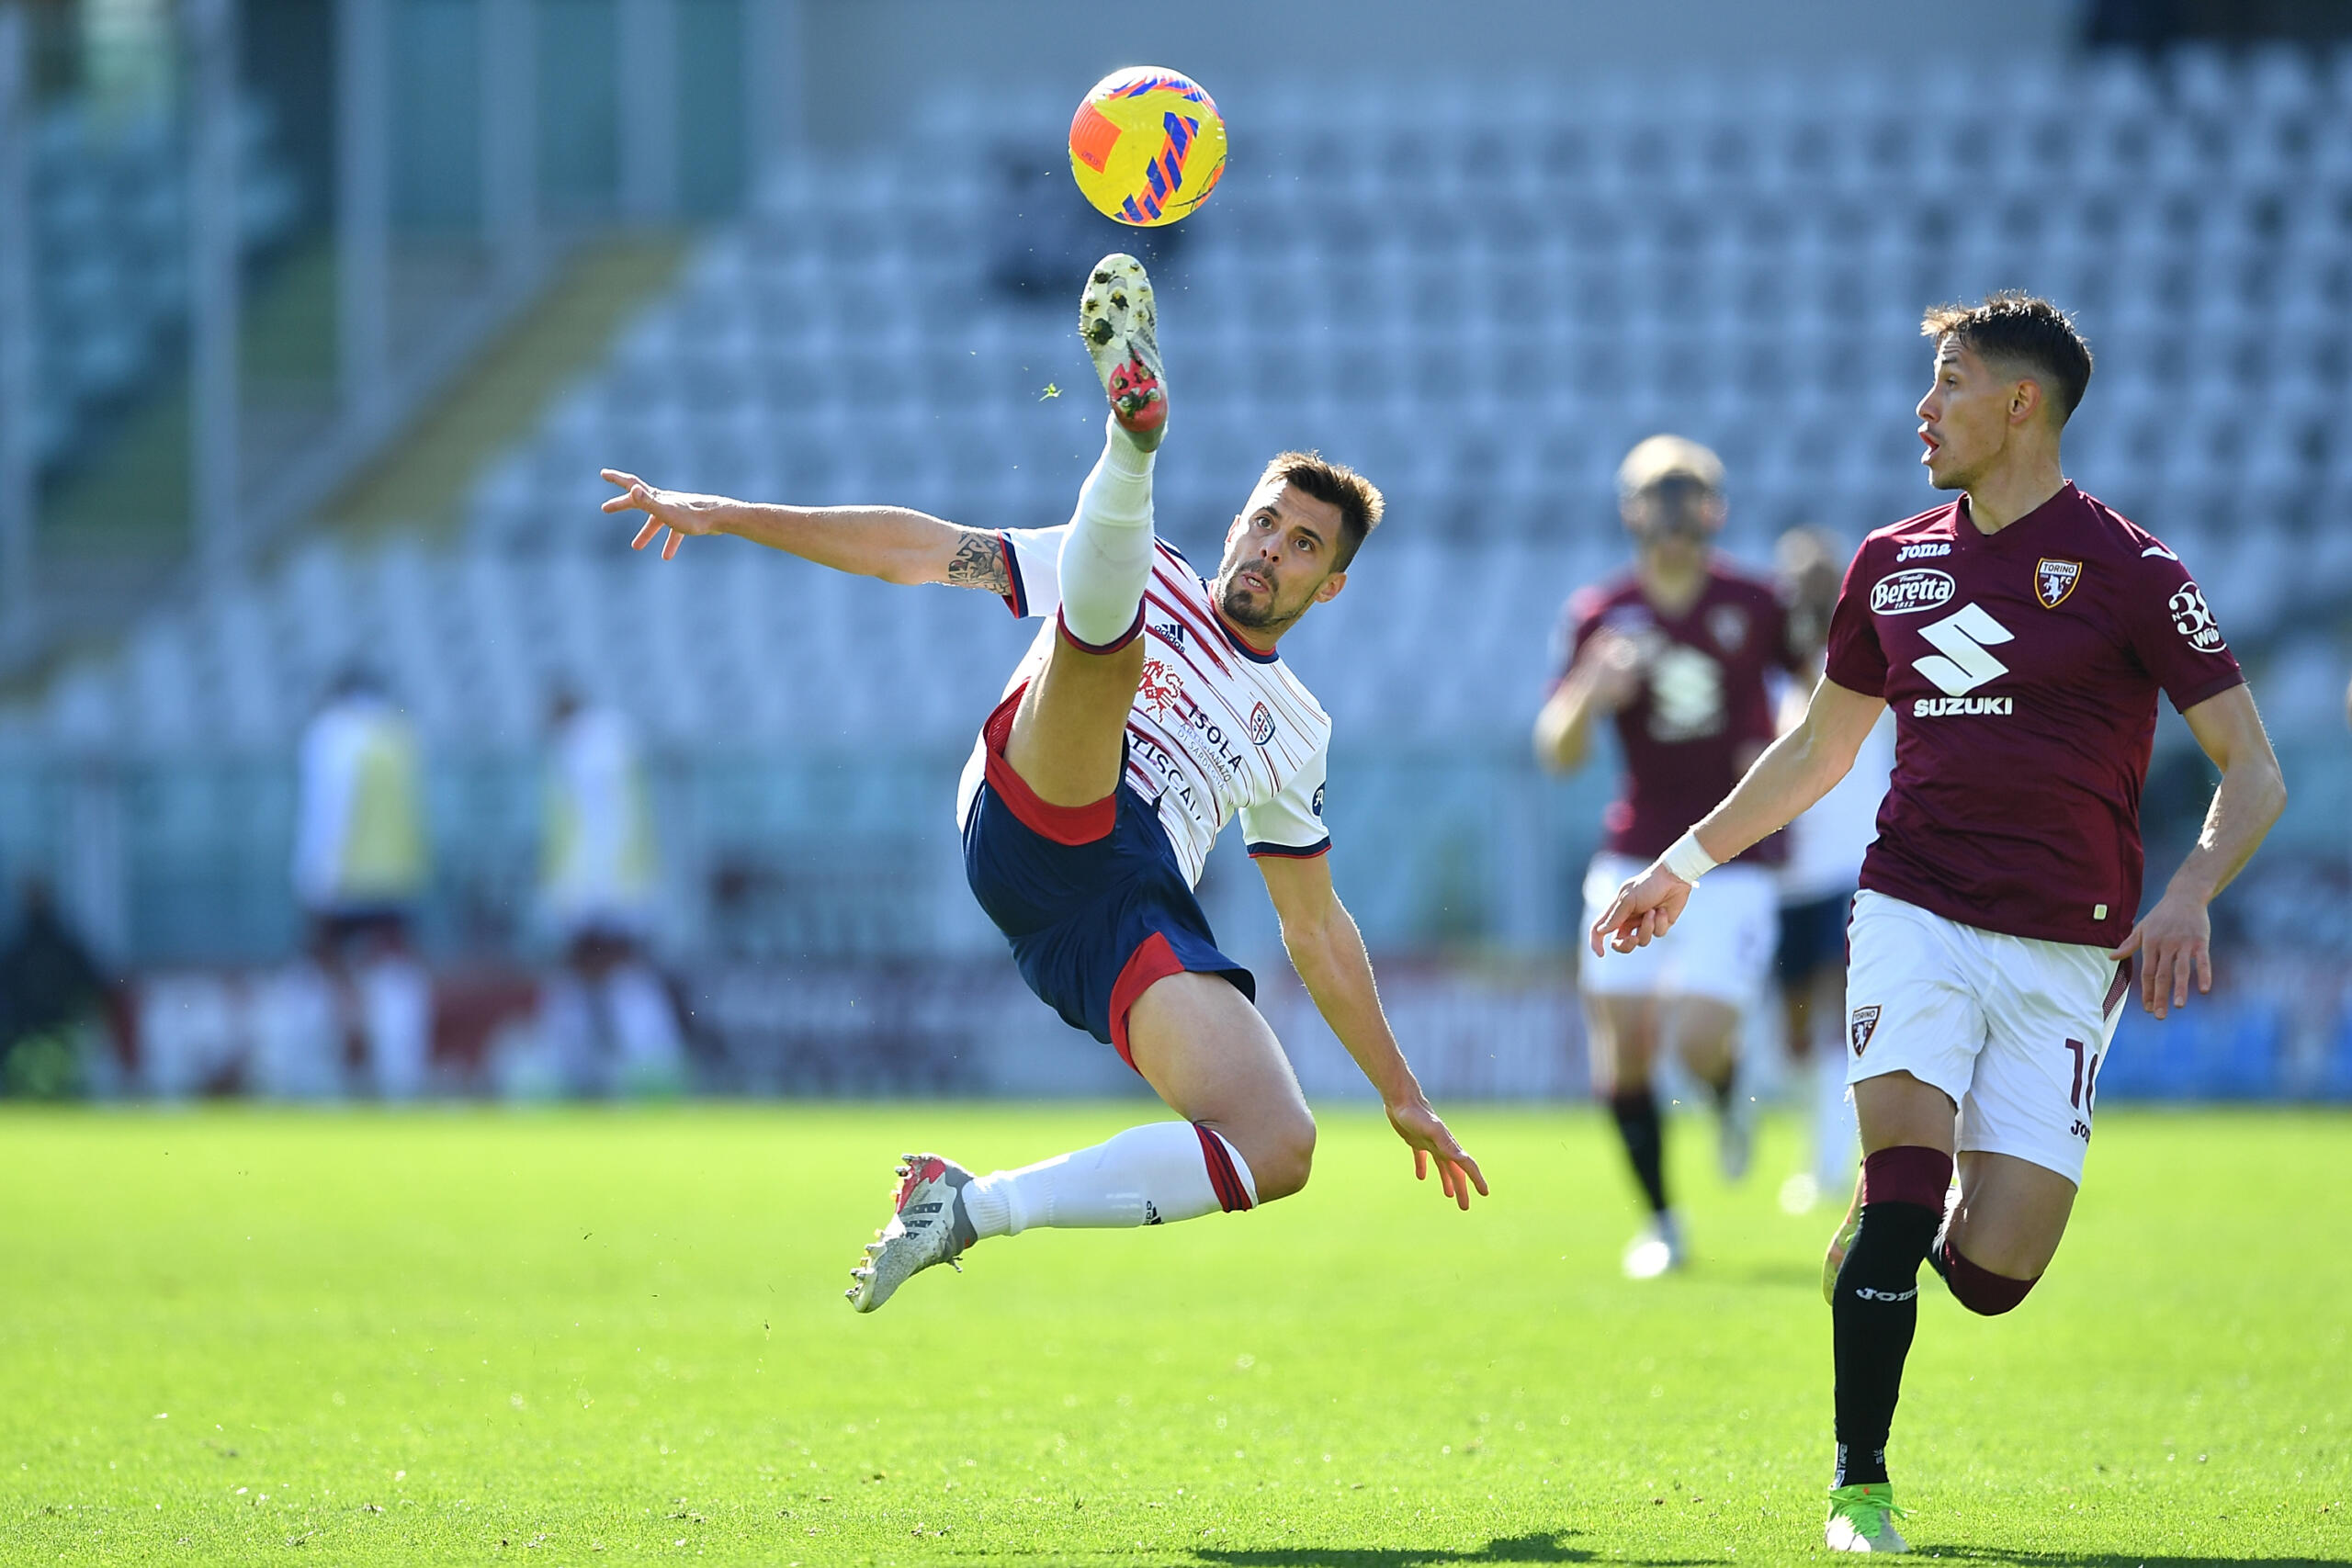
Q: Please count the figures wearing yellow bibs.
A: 2